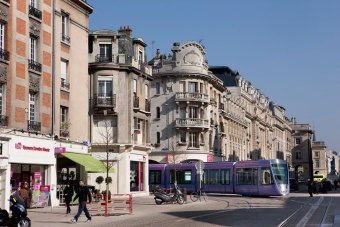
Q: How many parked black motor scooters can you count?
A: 2